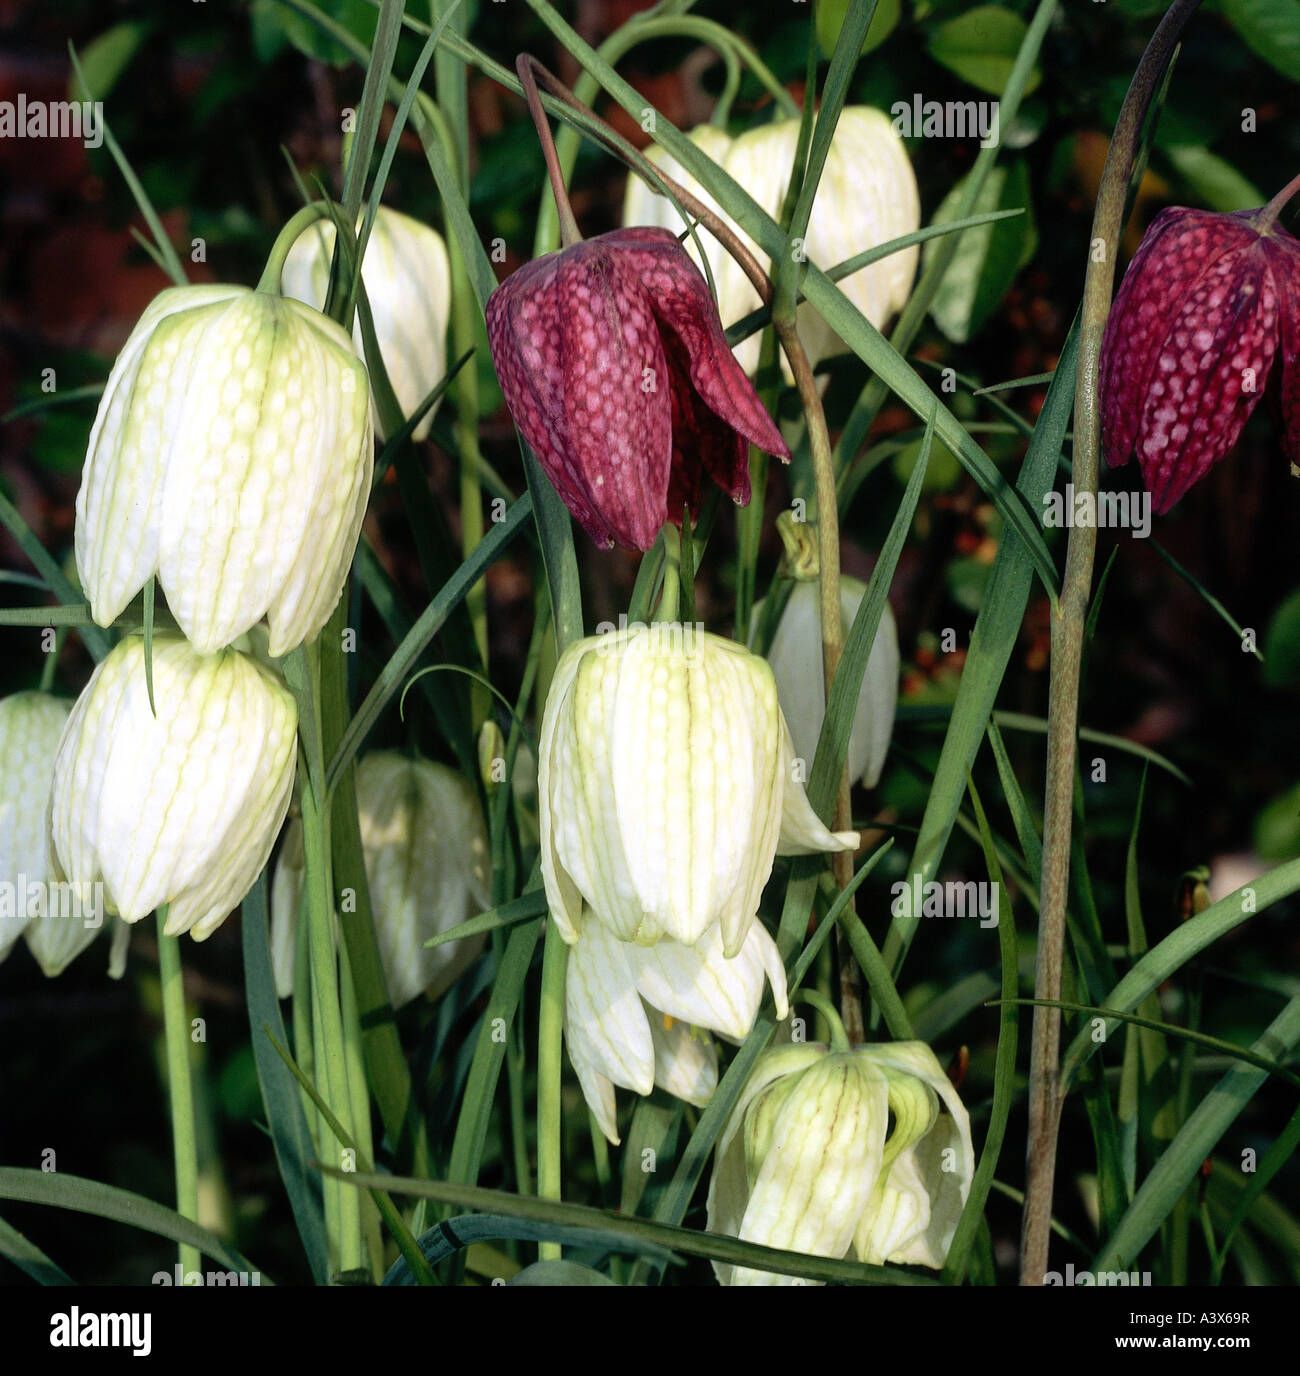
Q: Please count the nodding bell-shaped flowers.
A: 13